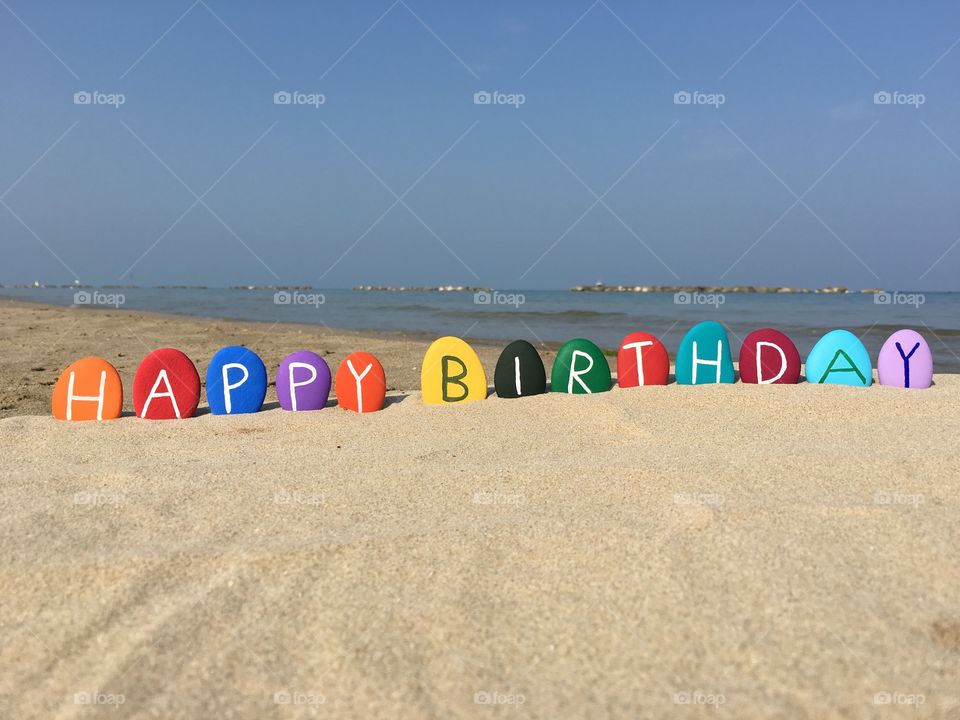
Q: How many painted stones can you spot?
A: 13